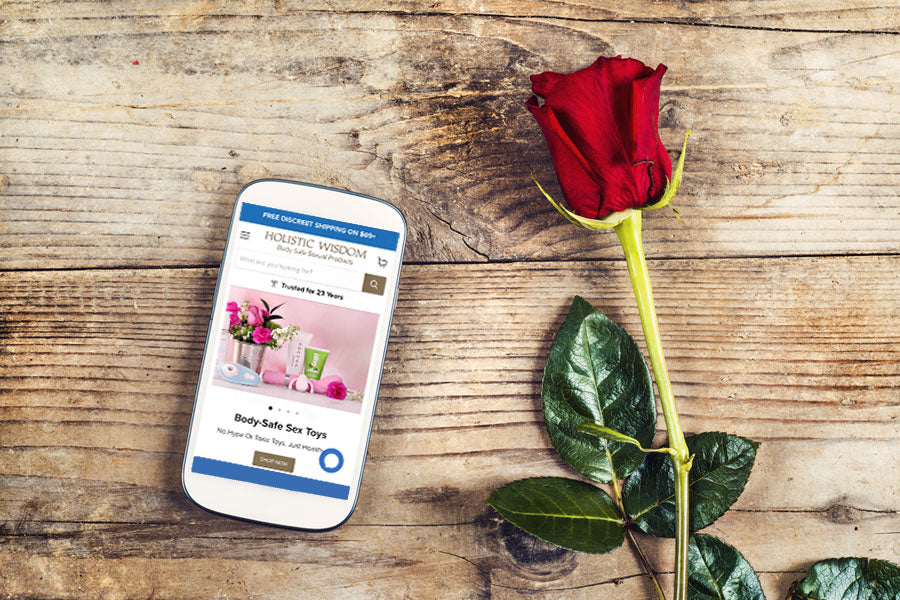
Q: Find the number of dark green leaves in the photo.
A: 5